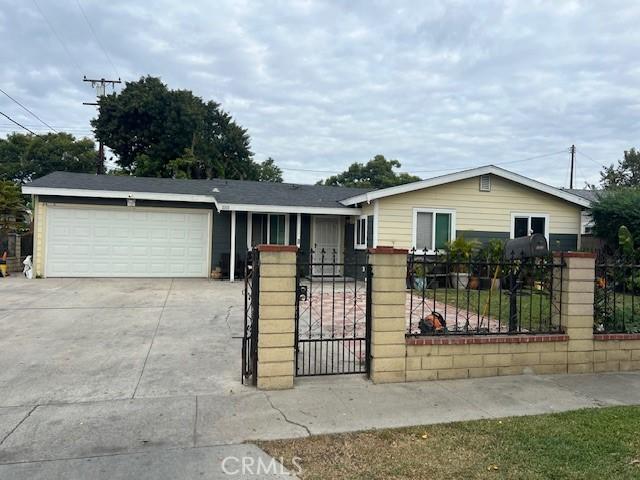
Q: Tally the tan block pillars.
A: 3